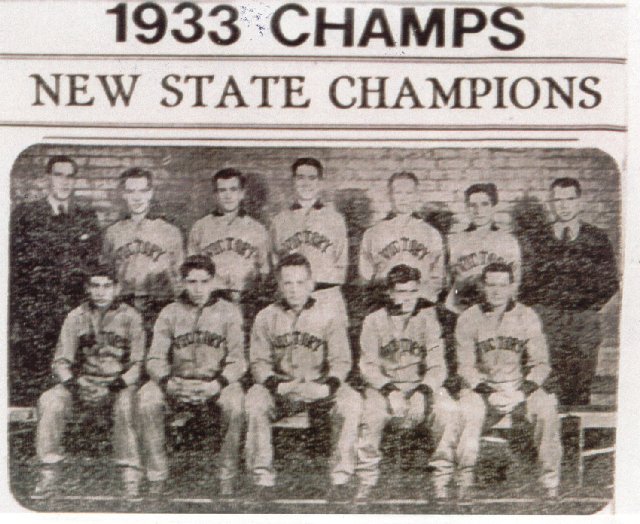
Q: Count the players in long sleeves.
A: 10